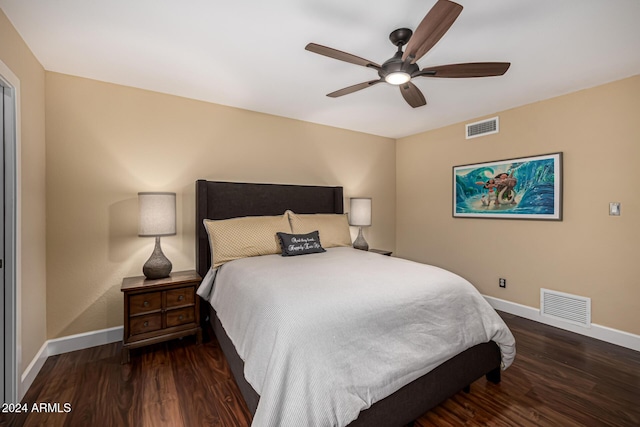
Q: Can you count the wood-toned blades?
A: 5